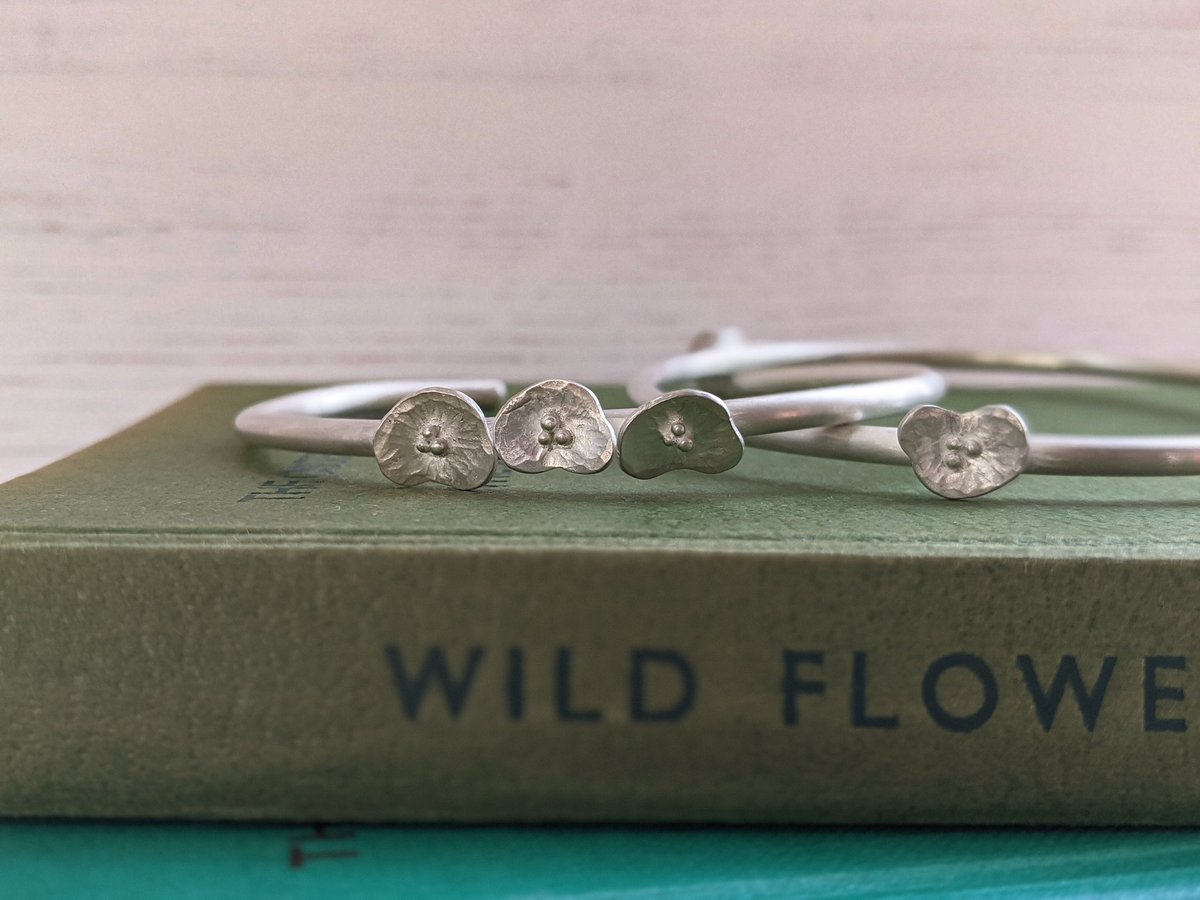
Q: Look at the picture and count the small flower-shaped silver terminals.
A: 4